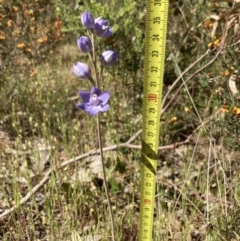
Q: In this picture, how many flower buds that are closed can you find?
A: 4